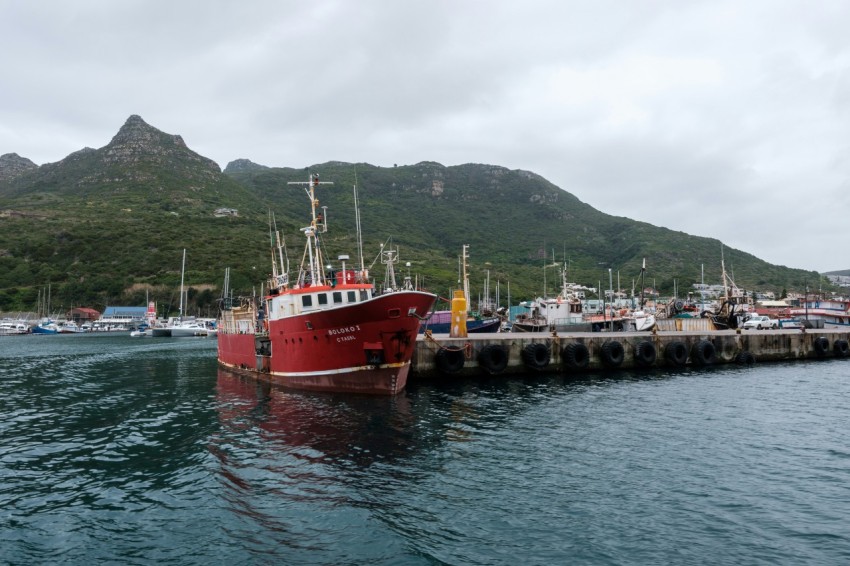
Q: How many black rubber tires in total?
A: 11